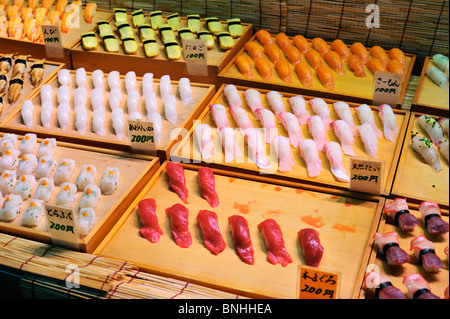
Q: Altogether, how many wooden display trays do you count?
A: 11